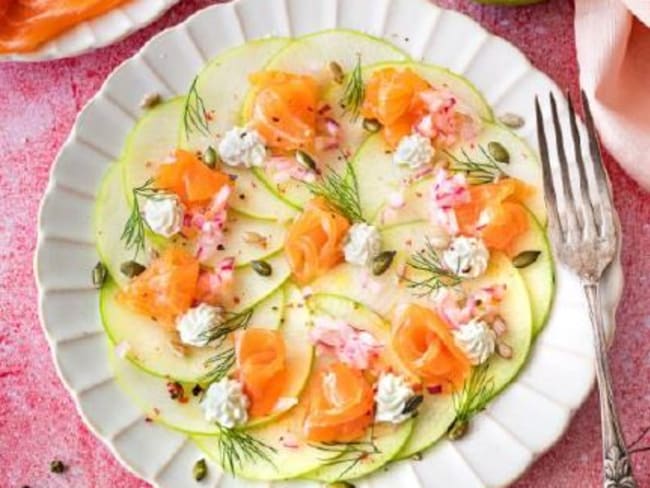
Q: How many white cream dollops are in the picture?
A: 9